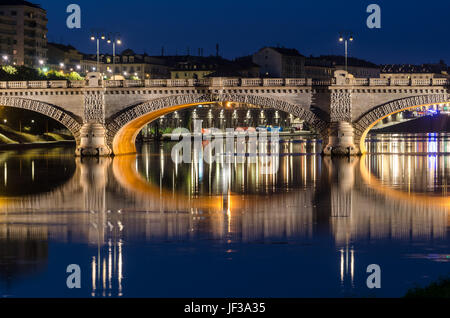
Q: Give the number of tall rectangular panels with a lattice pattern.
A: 2